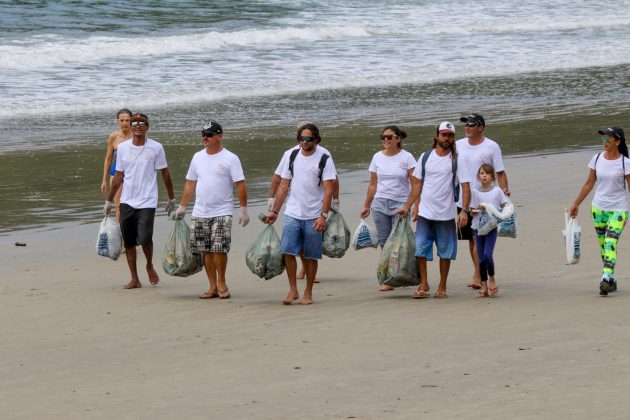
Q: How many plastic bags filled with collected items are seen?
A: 9